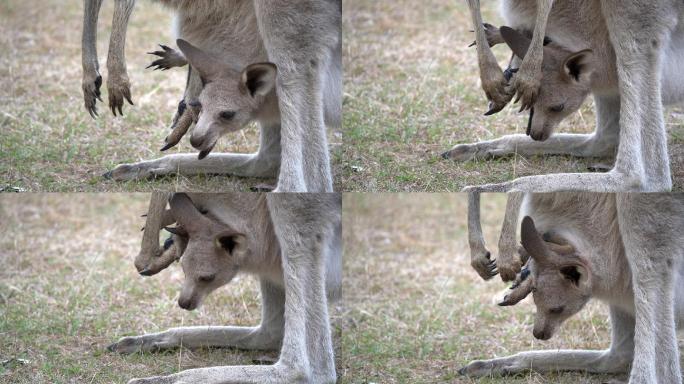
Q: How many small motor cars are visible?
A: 0